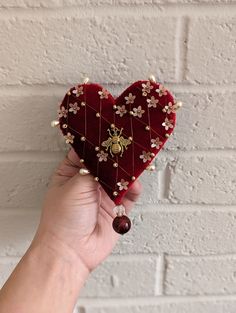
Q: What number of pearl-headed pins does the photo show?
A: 6